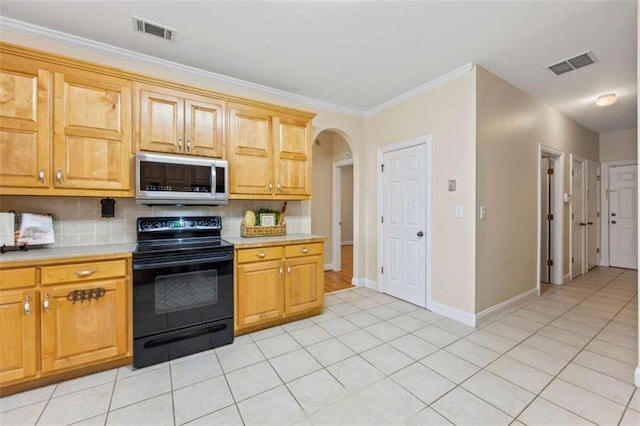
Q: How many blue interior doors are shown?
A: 0